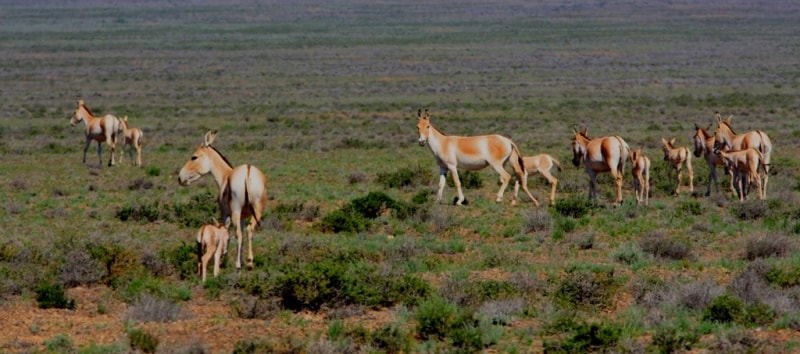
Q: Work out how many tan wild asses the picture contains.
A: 12